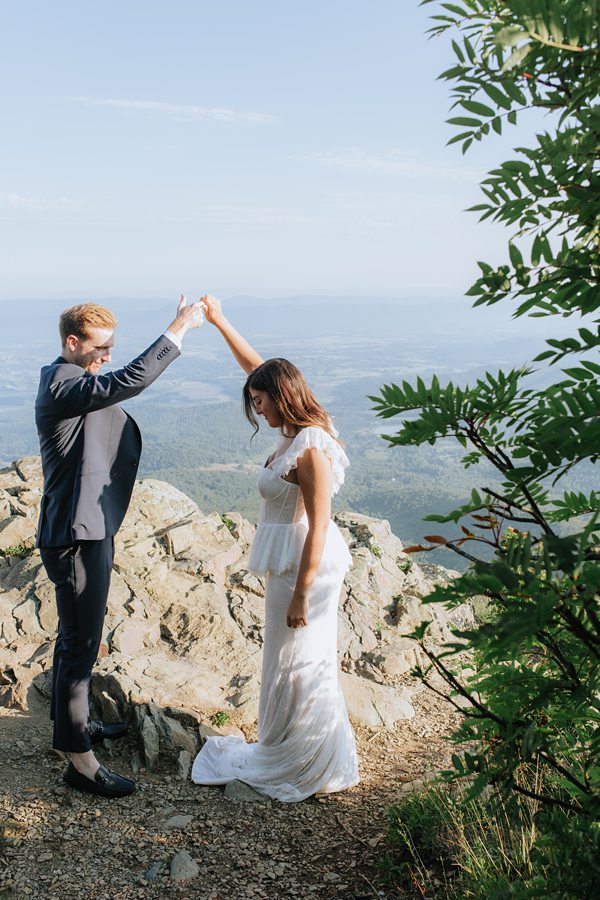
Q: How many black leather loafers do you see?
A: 2